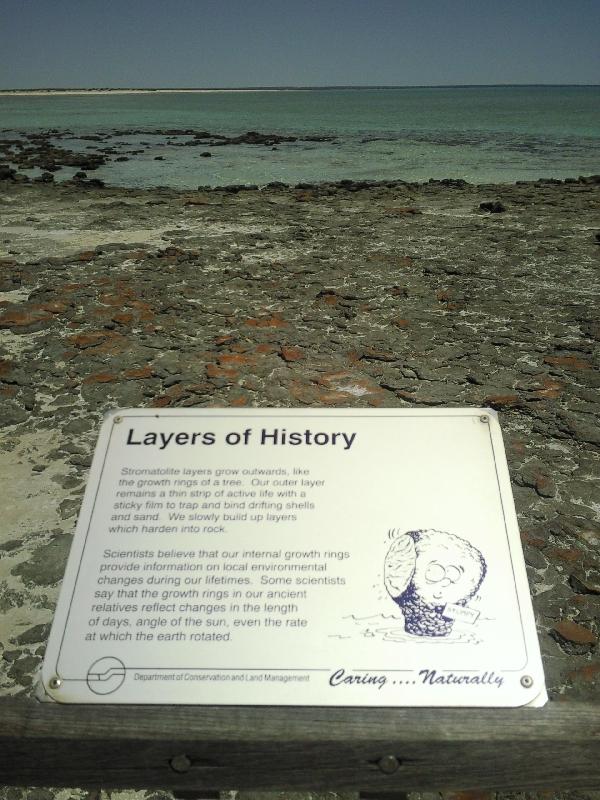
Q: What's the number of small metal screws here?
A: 4